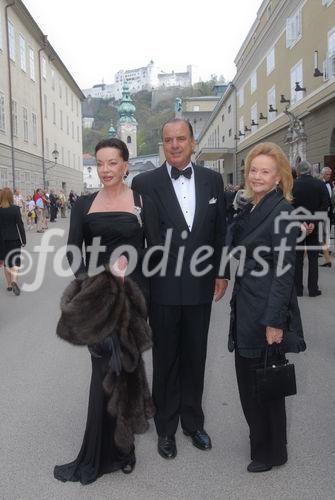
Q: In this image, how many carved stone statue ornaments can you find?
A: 1